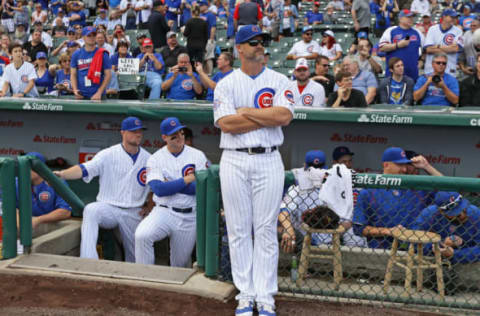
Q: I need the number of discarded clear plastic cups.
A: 0